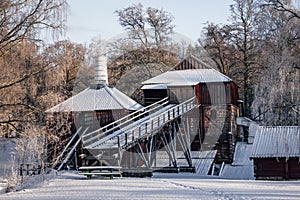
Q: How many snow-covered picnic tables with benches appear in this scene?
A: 1